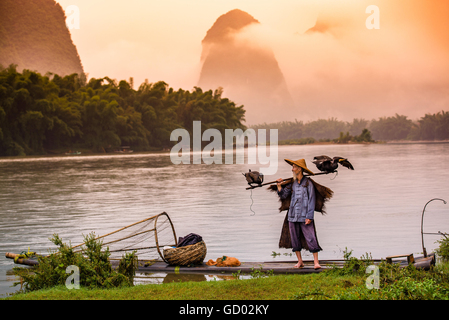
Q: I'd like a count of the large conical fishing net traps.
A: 1